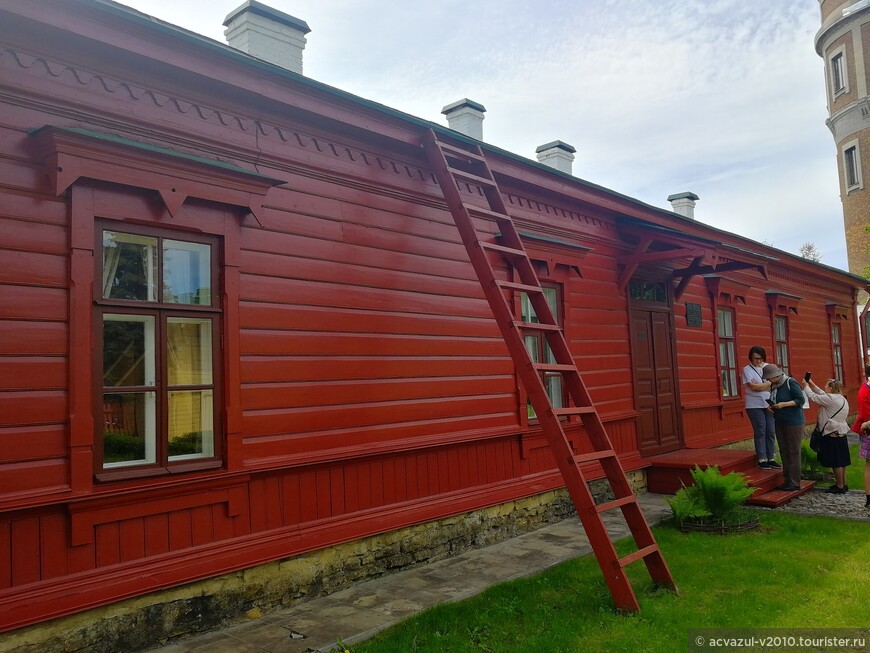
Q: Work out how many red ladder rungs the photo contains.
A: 11